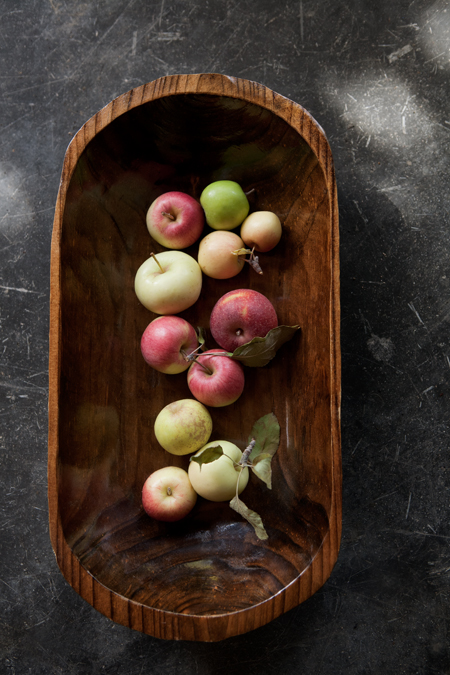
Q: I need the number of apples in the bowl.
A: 11